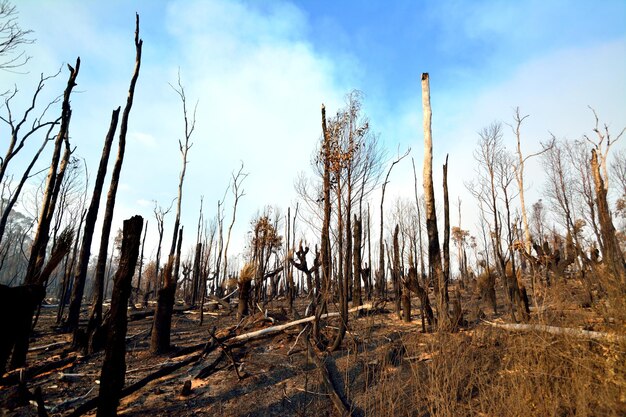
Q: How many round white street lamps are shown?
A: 0